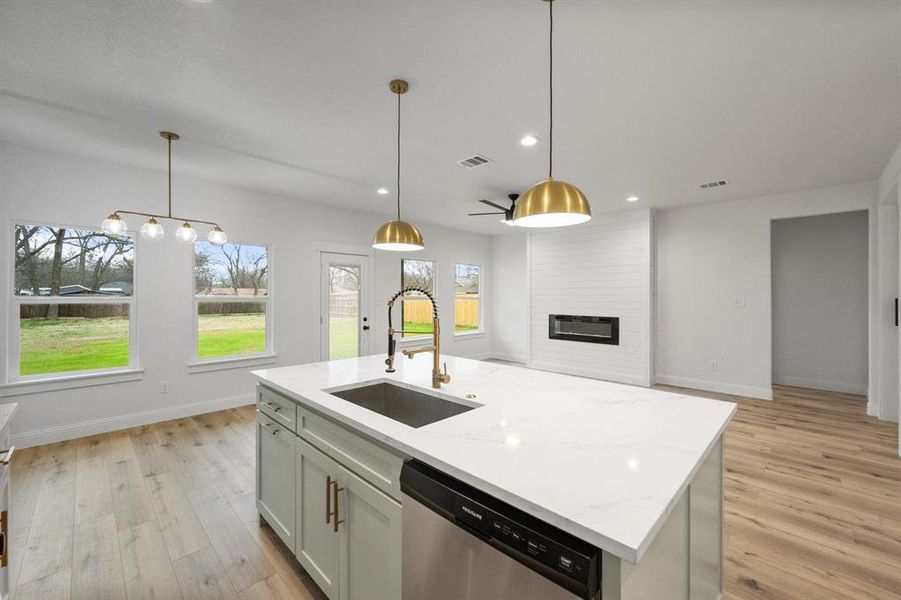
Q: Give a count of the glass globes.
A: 4